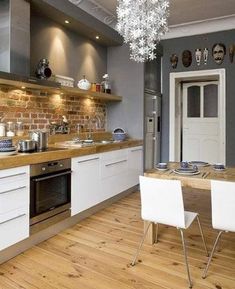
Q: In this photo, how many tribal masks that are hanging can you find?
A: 6